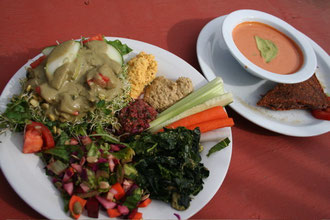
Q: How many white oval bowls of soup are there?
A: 1